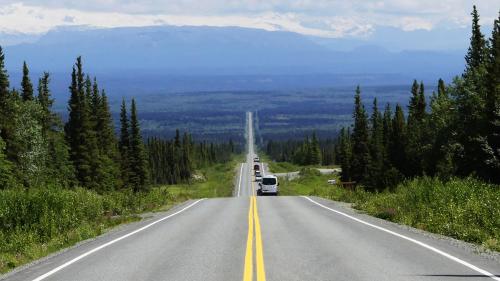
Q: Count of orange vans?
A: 0